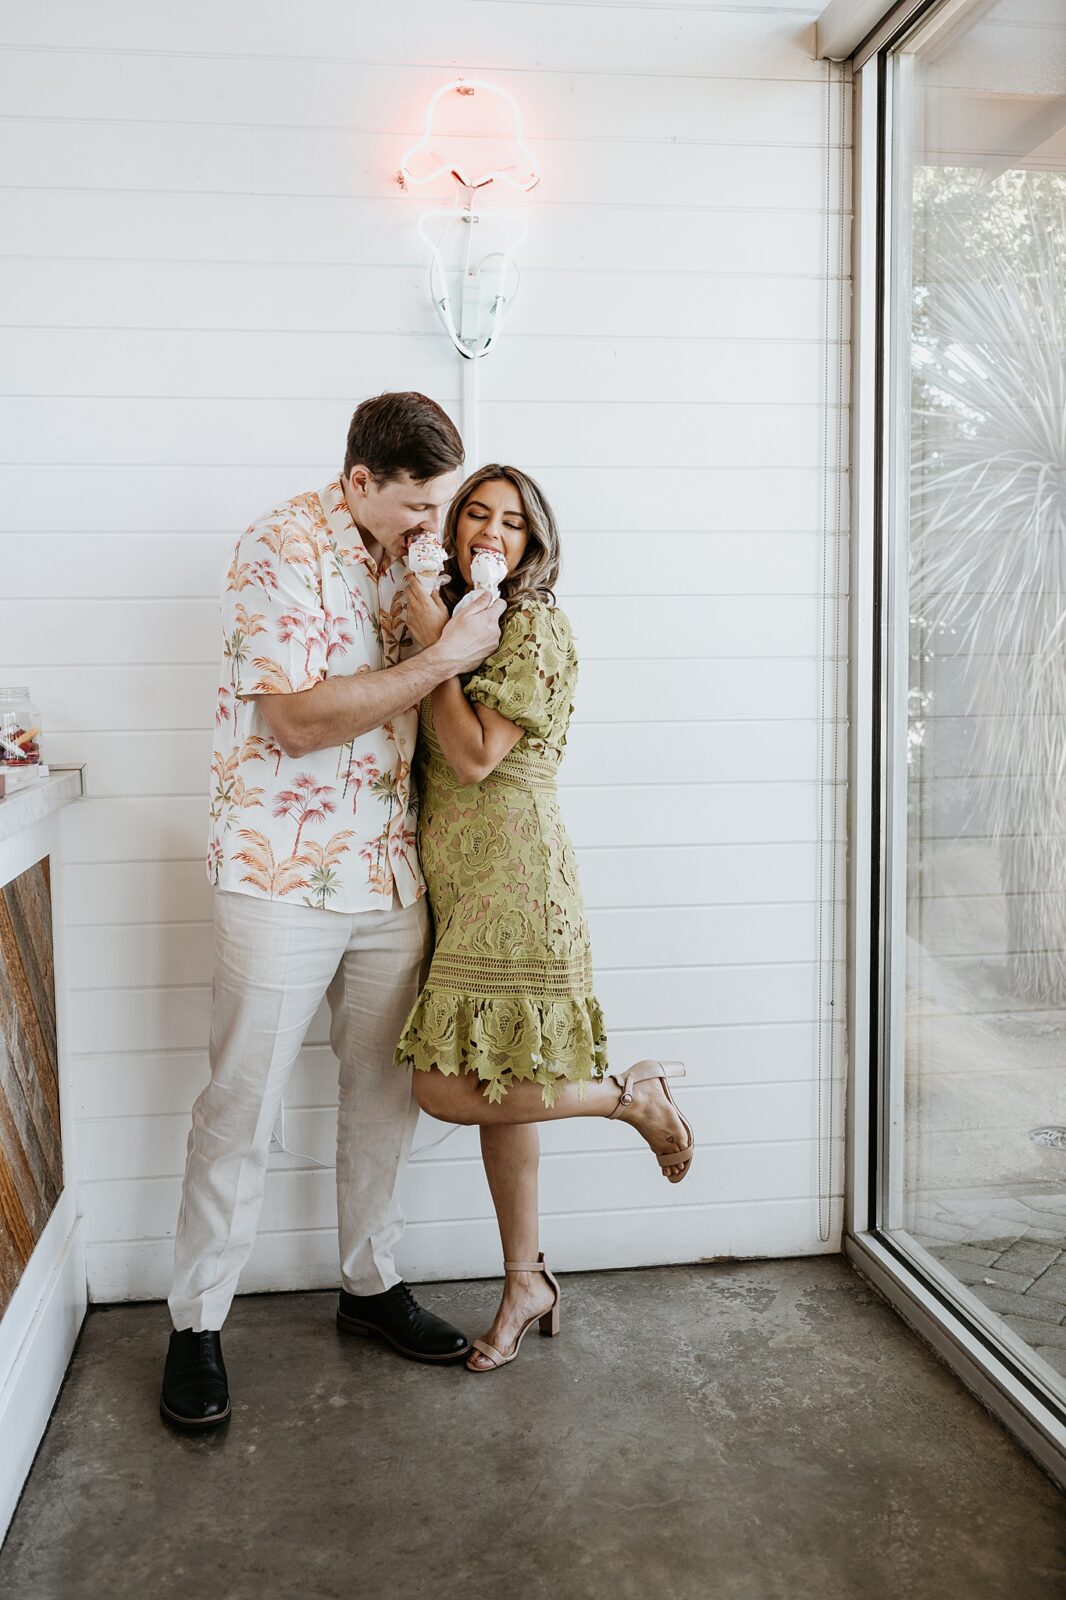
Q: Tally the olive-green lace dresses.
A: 1